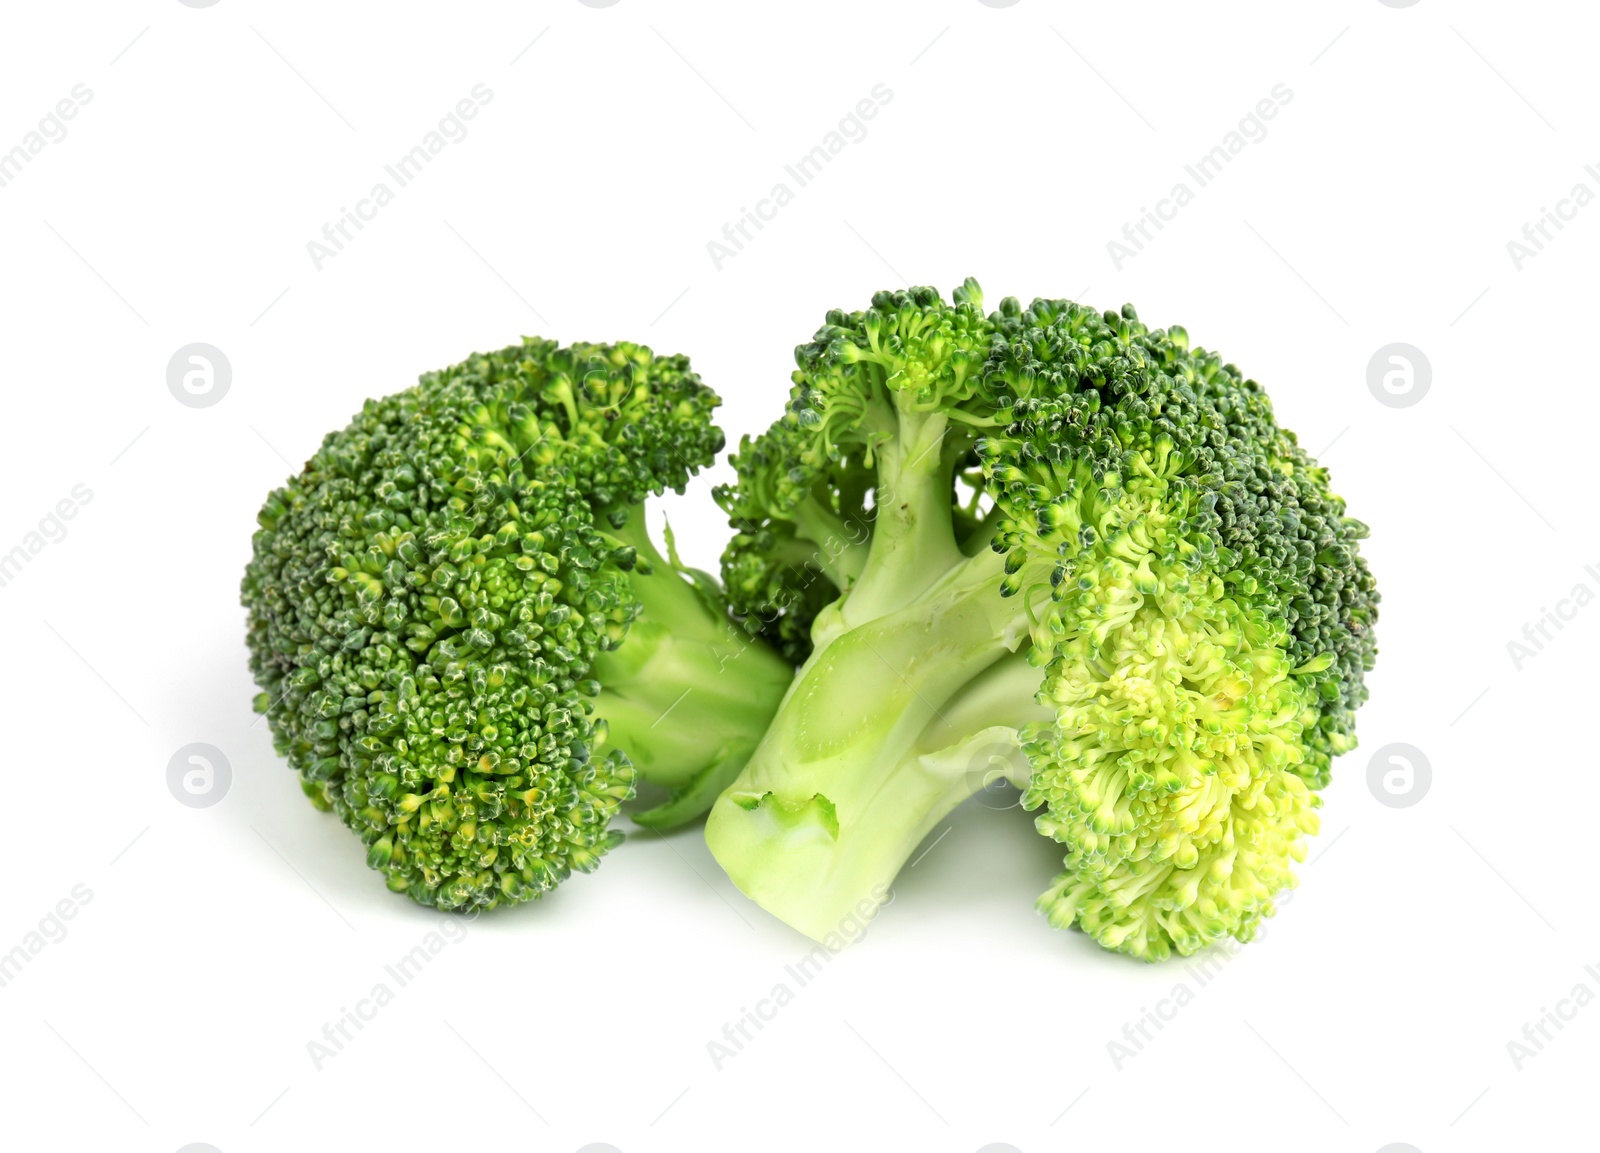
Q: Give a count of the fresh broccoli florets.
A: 2